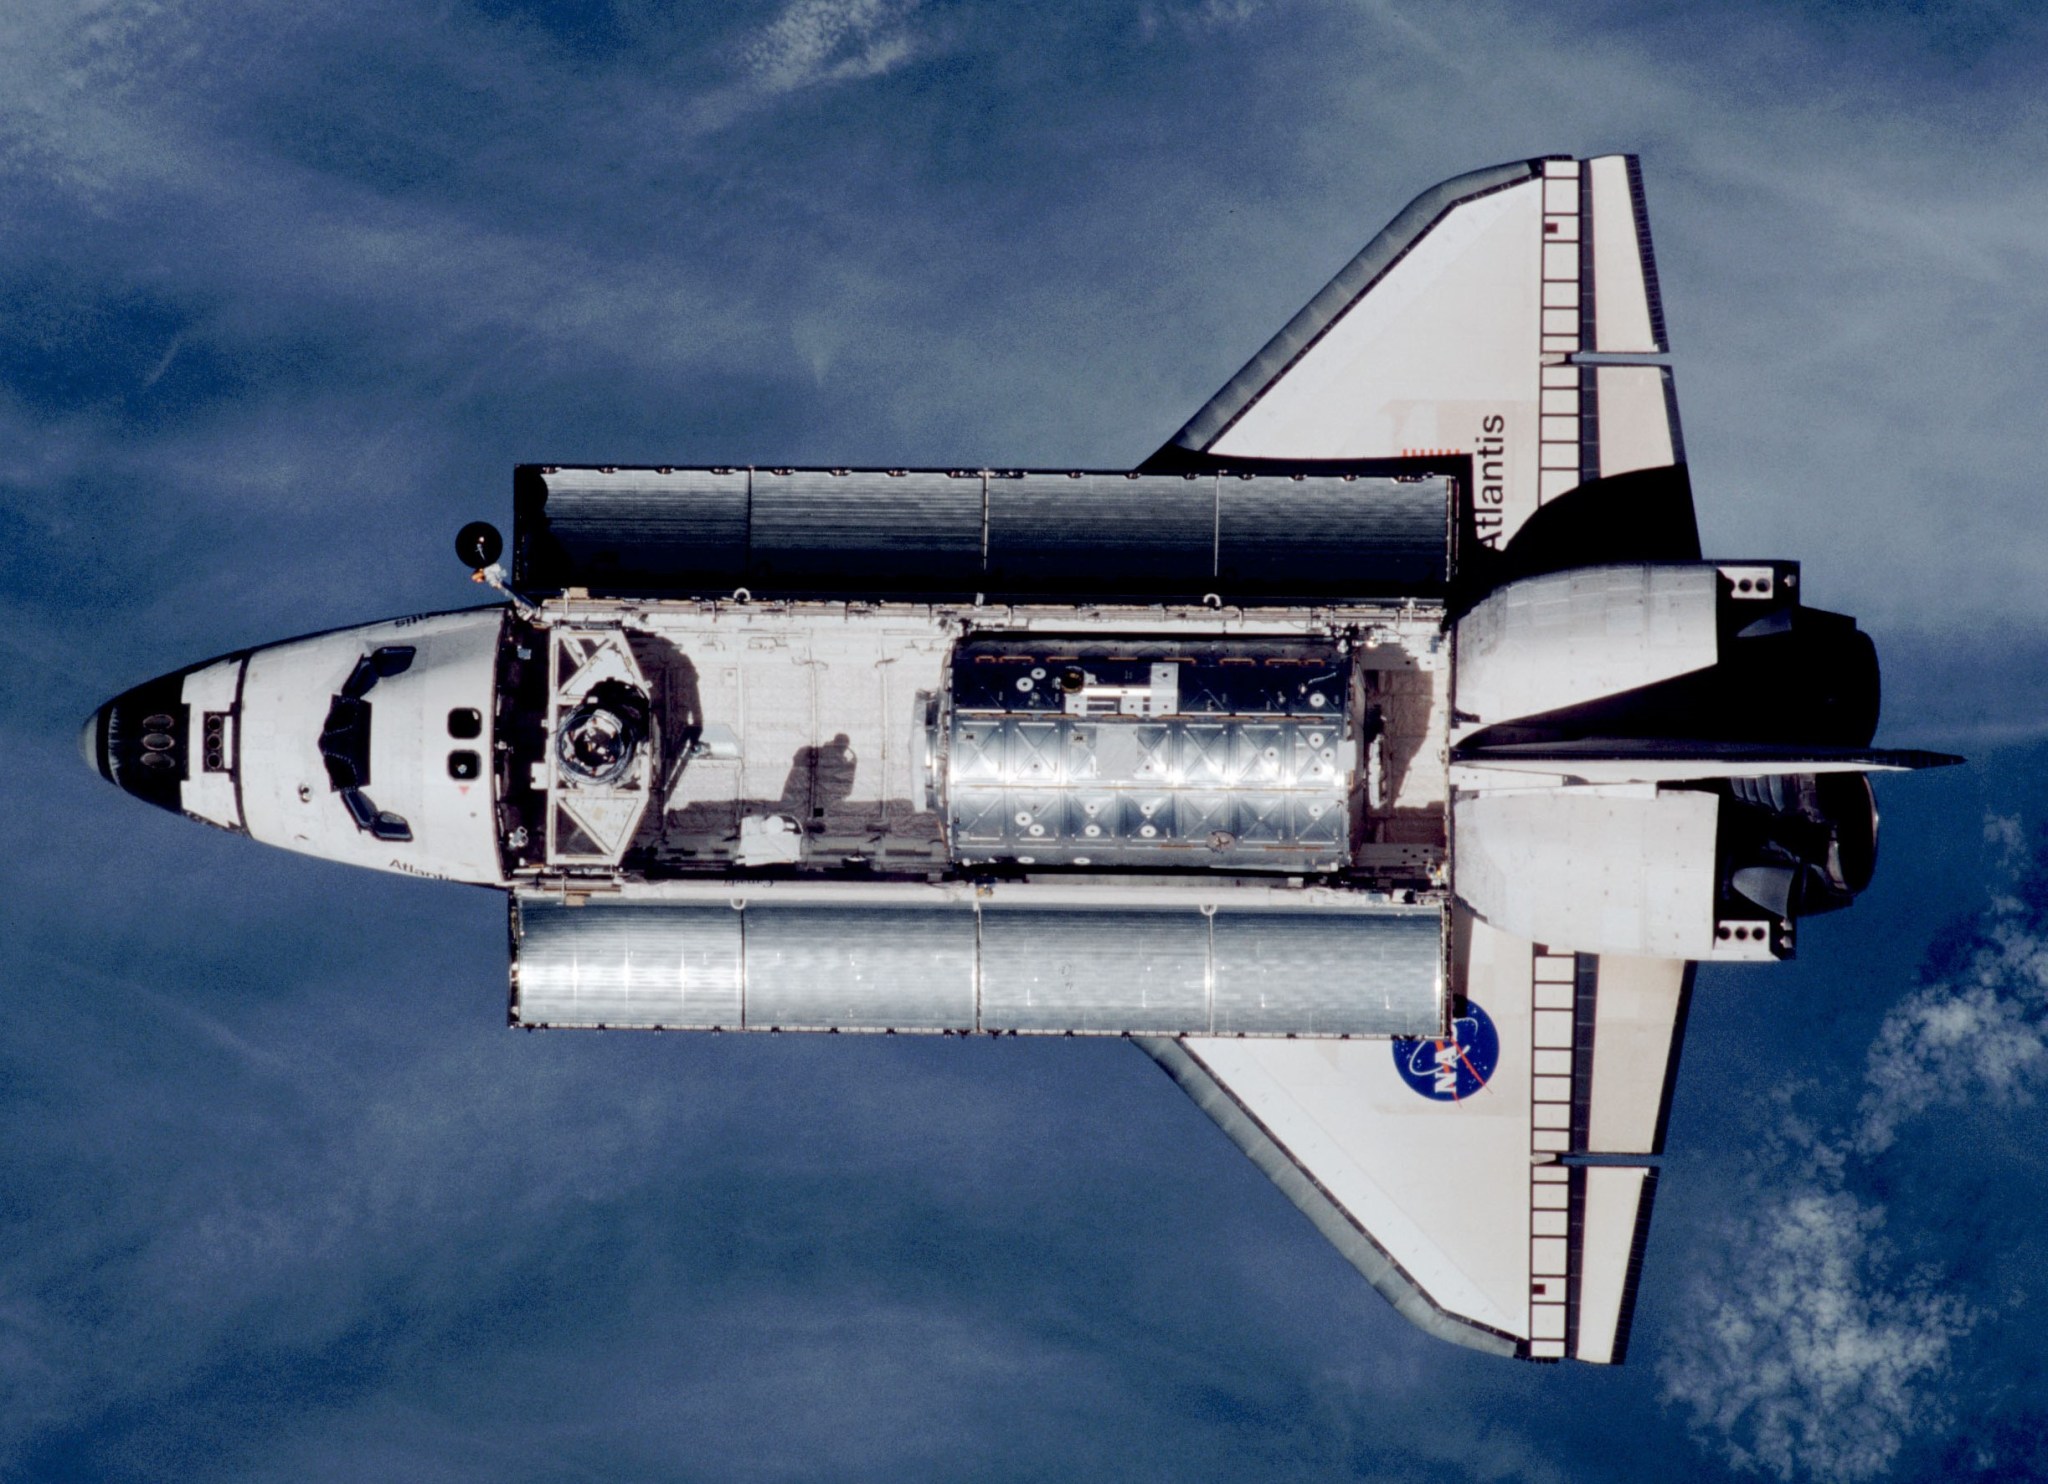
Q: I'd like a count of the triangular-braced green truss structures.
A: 0